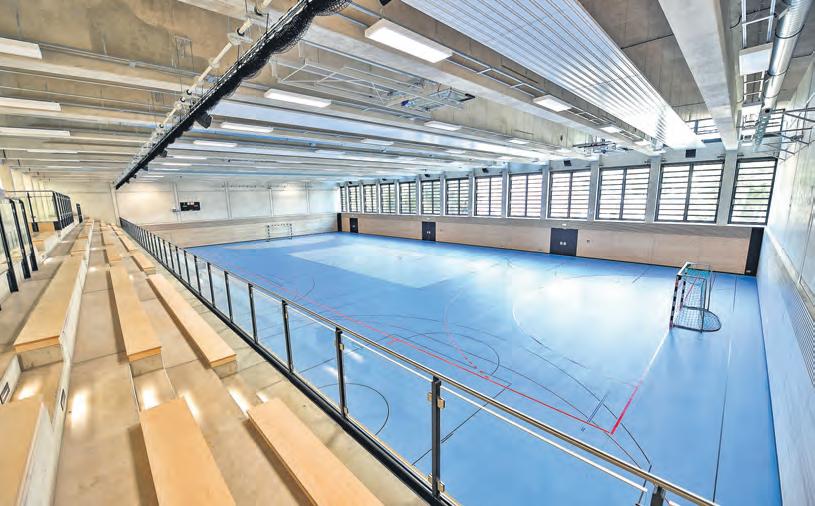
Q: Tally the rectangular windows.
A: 13